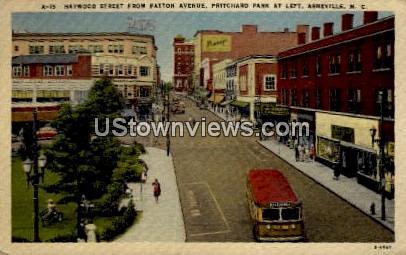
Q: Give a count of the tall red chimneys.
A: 5